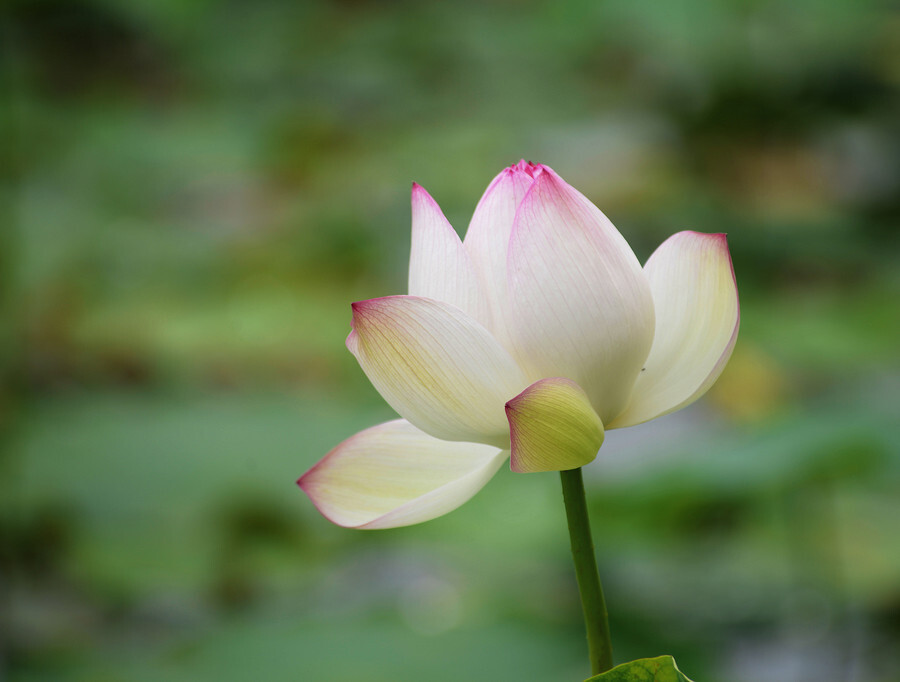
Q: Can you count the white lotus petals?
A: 6